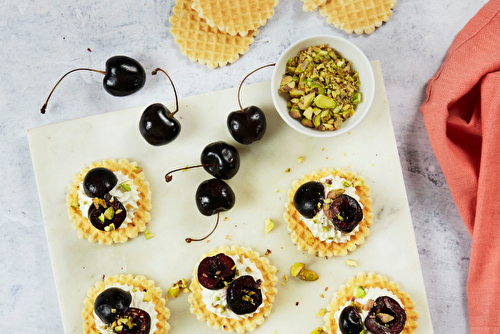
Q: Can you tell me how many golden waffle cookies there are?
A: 9